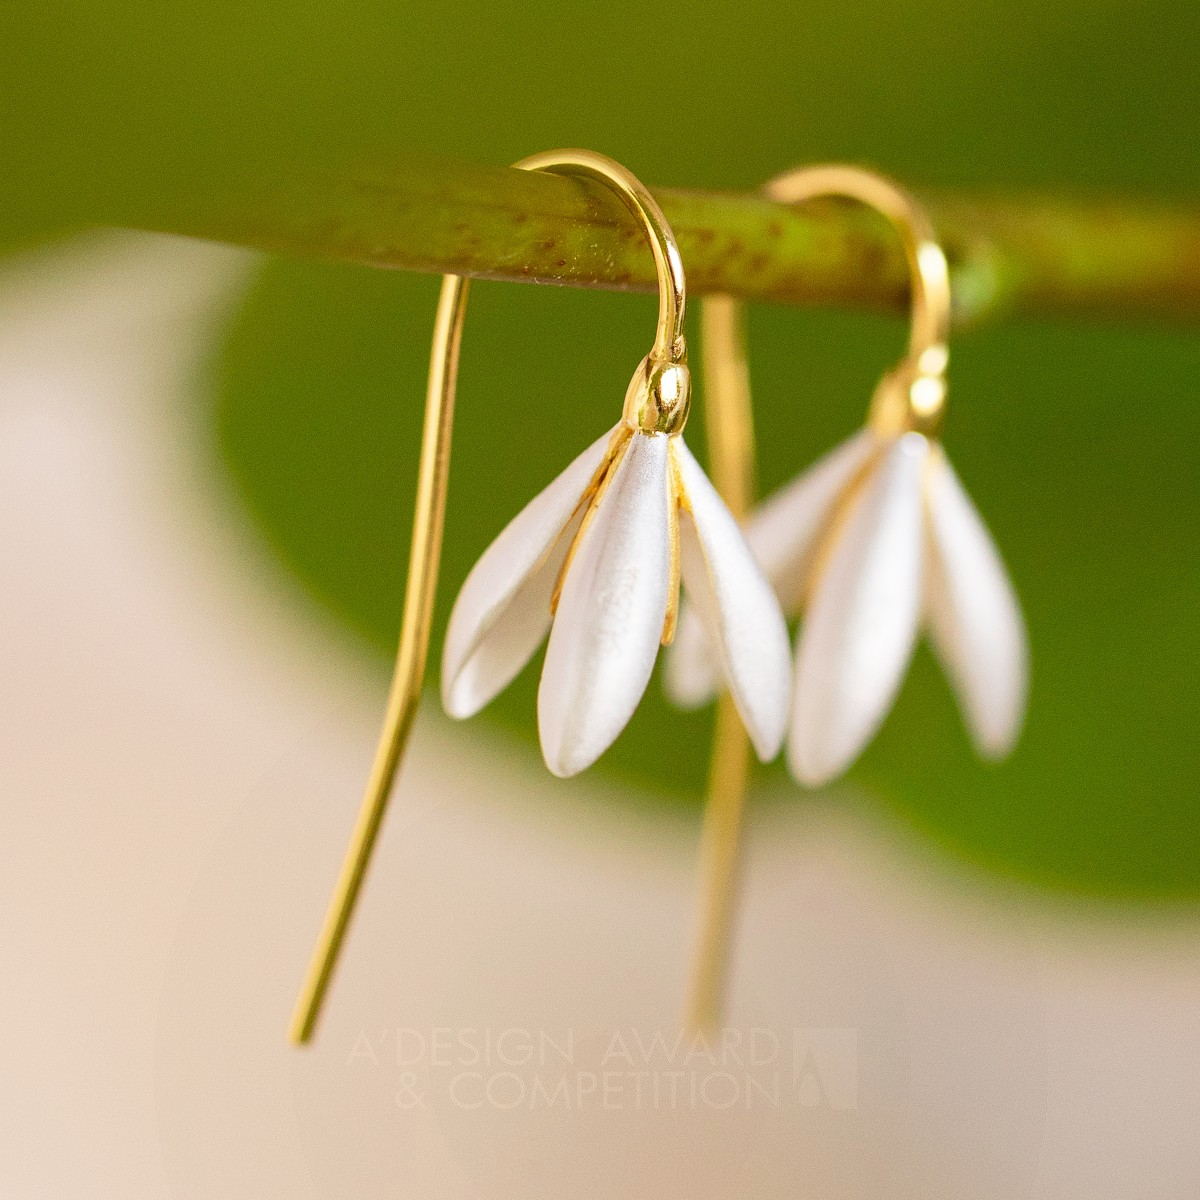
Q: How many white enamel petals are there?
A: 6